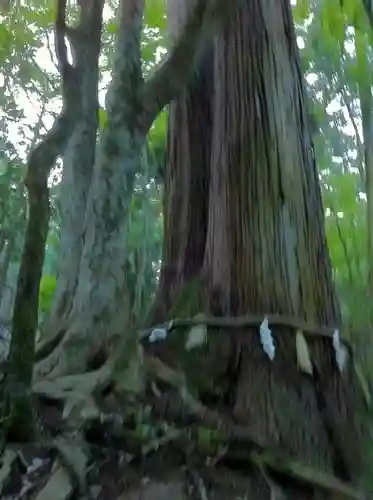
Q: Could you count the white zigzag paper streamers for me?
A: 3